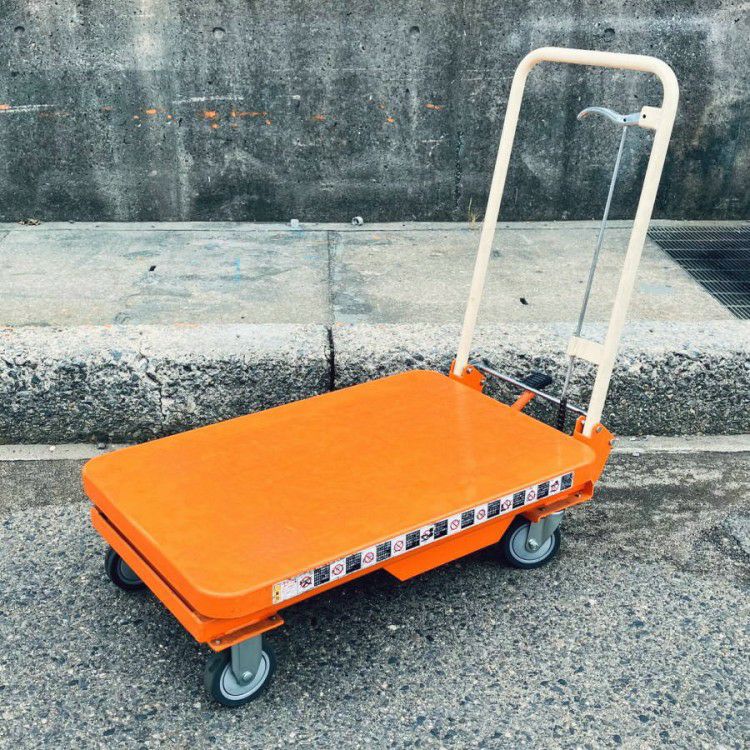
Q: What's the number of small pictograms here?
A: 10